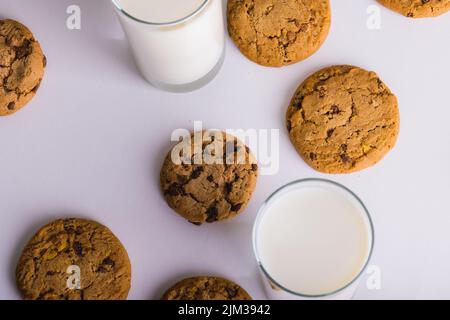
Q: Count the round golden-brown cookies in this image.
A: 7